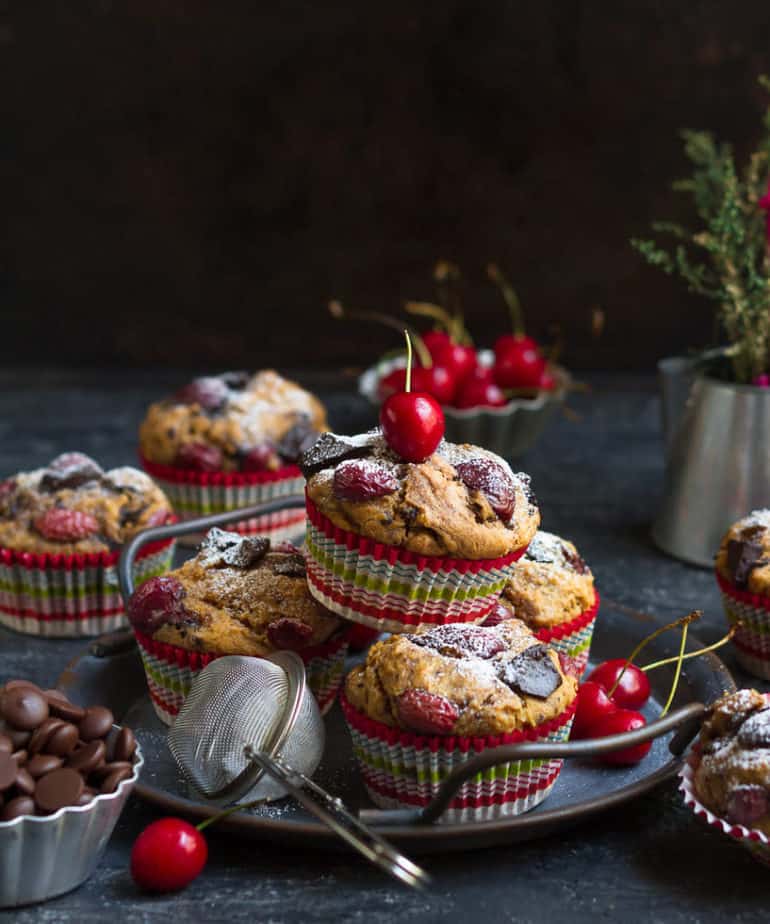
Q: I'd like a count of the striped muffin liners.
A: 8